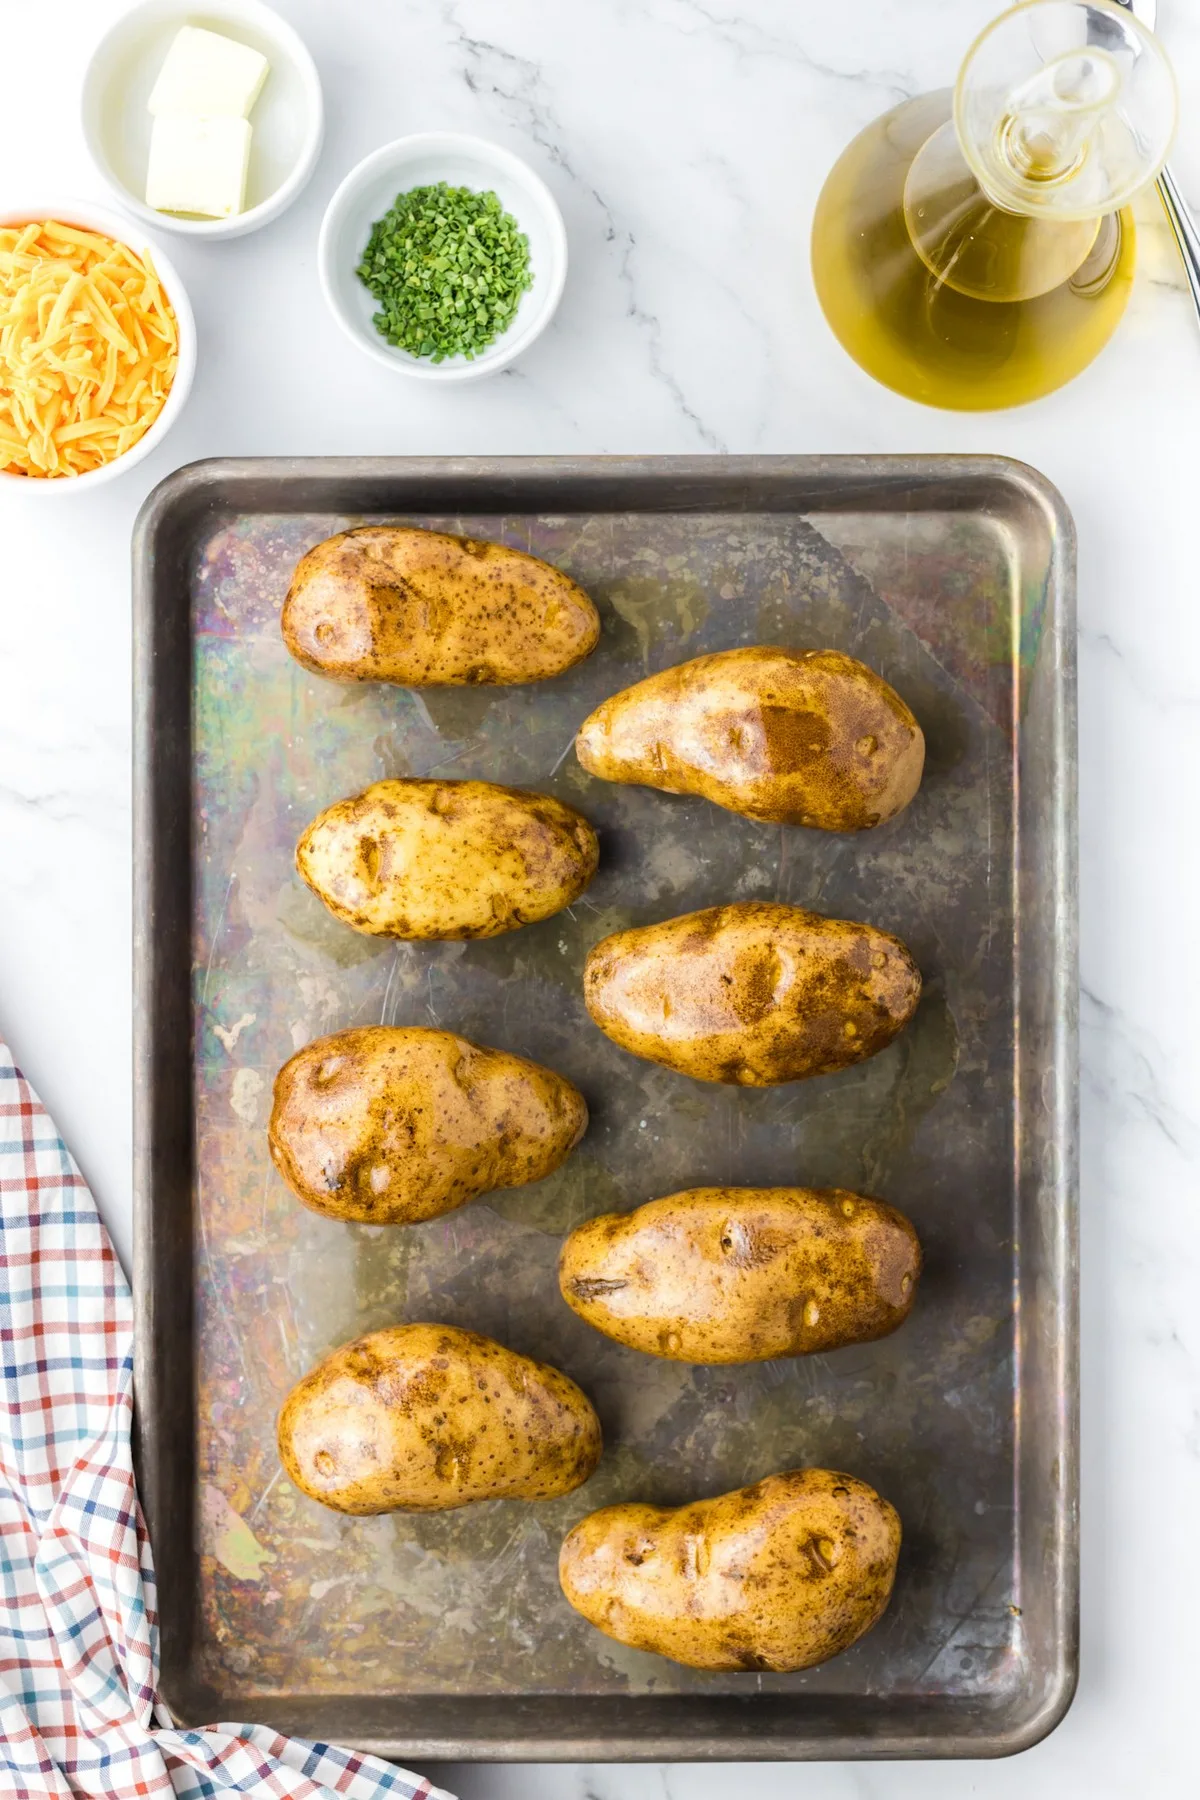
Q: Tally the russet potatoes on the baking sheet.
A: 8